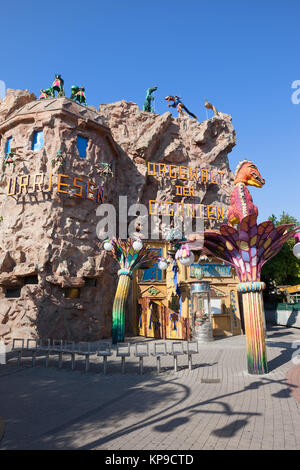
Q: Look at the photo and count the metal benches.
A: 12